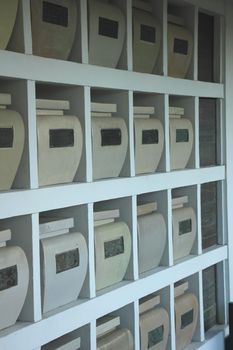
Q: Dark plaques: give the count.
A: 15